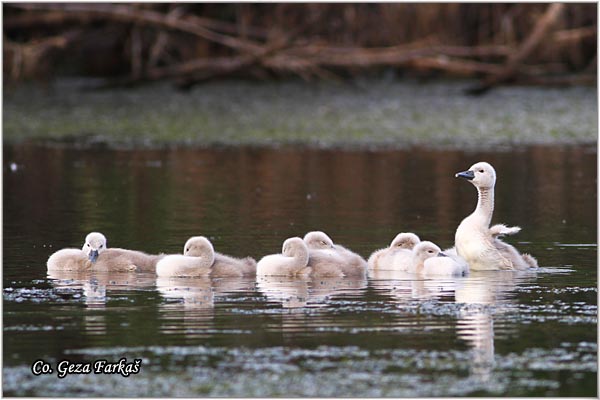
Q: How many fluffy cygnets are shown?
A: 7